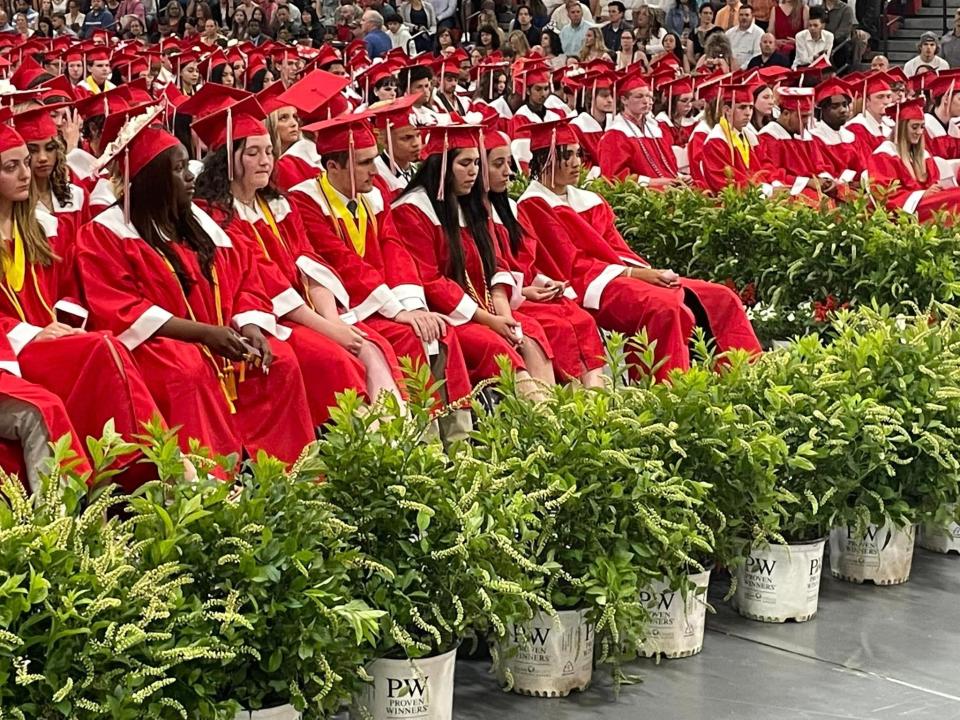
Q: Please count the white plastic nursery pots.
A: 7